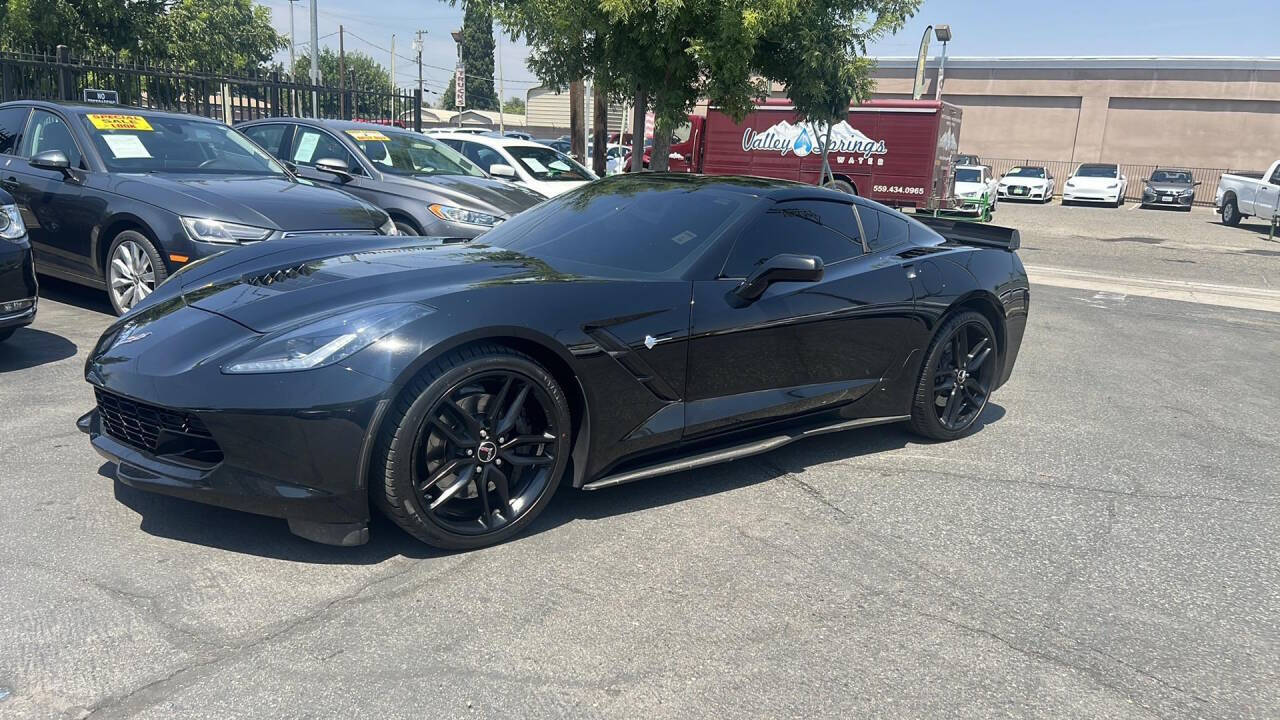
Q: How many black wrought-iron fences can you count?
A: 1